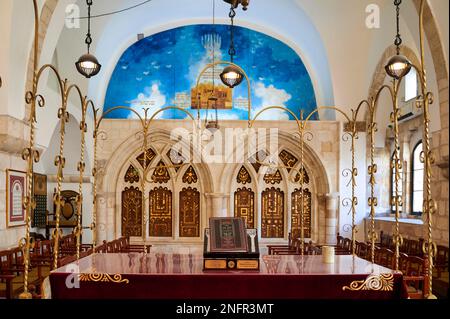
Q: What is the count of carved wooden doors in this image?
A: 6